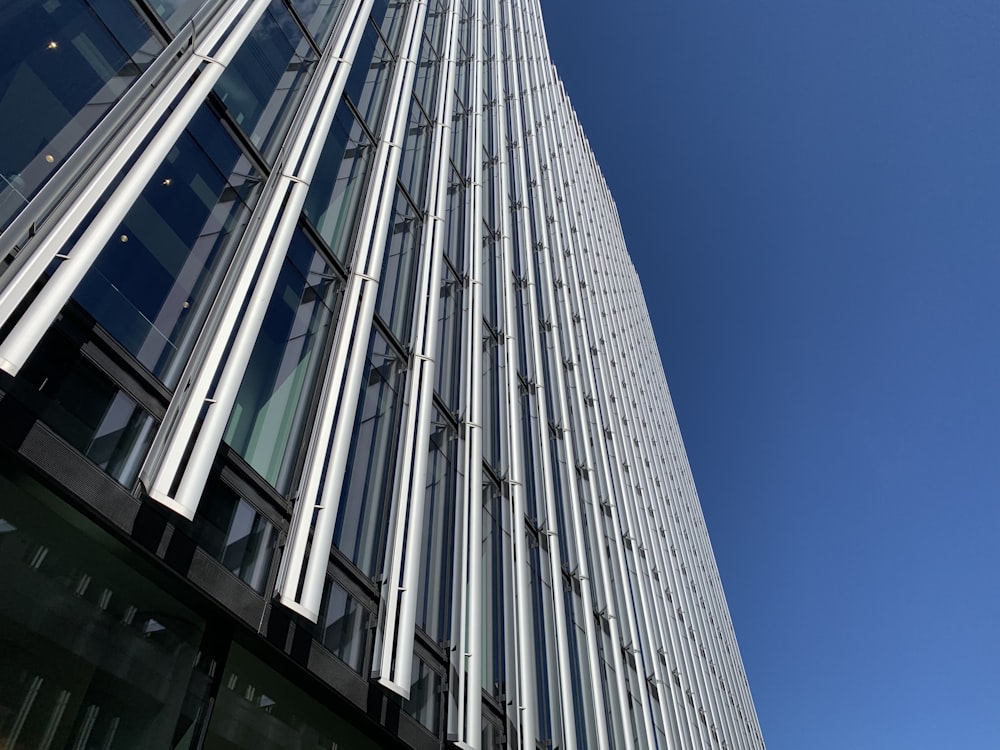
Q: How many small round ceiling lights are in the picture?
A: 5